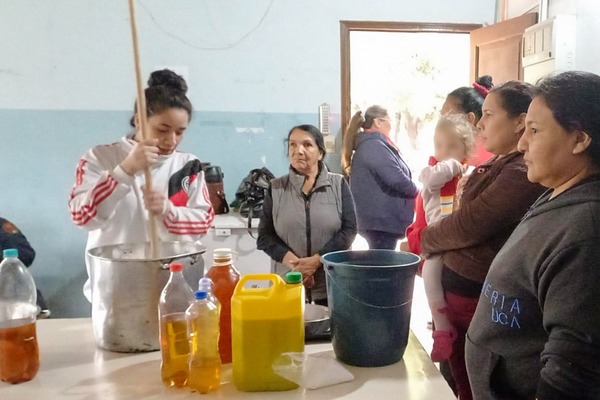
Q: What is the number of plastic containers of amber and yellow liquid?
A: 6